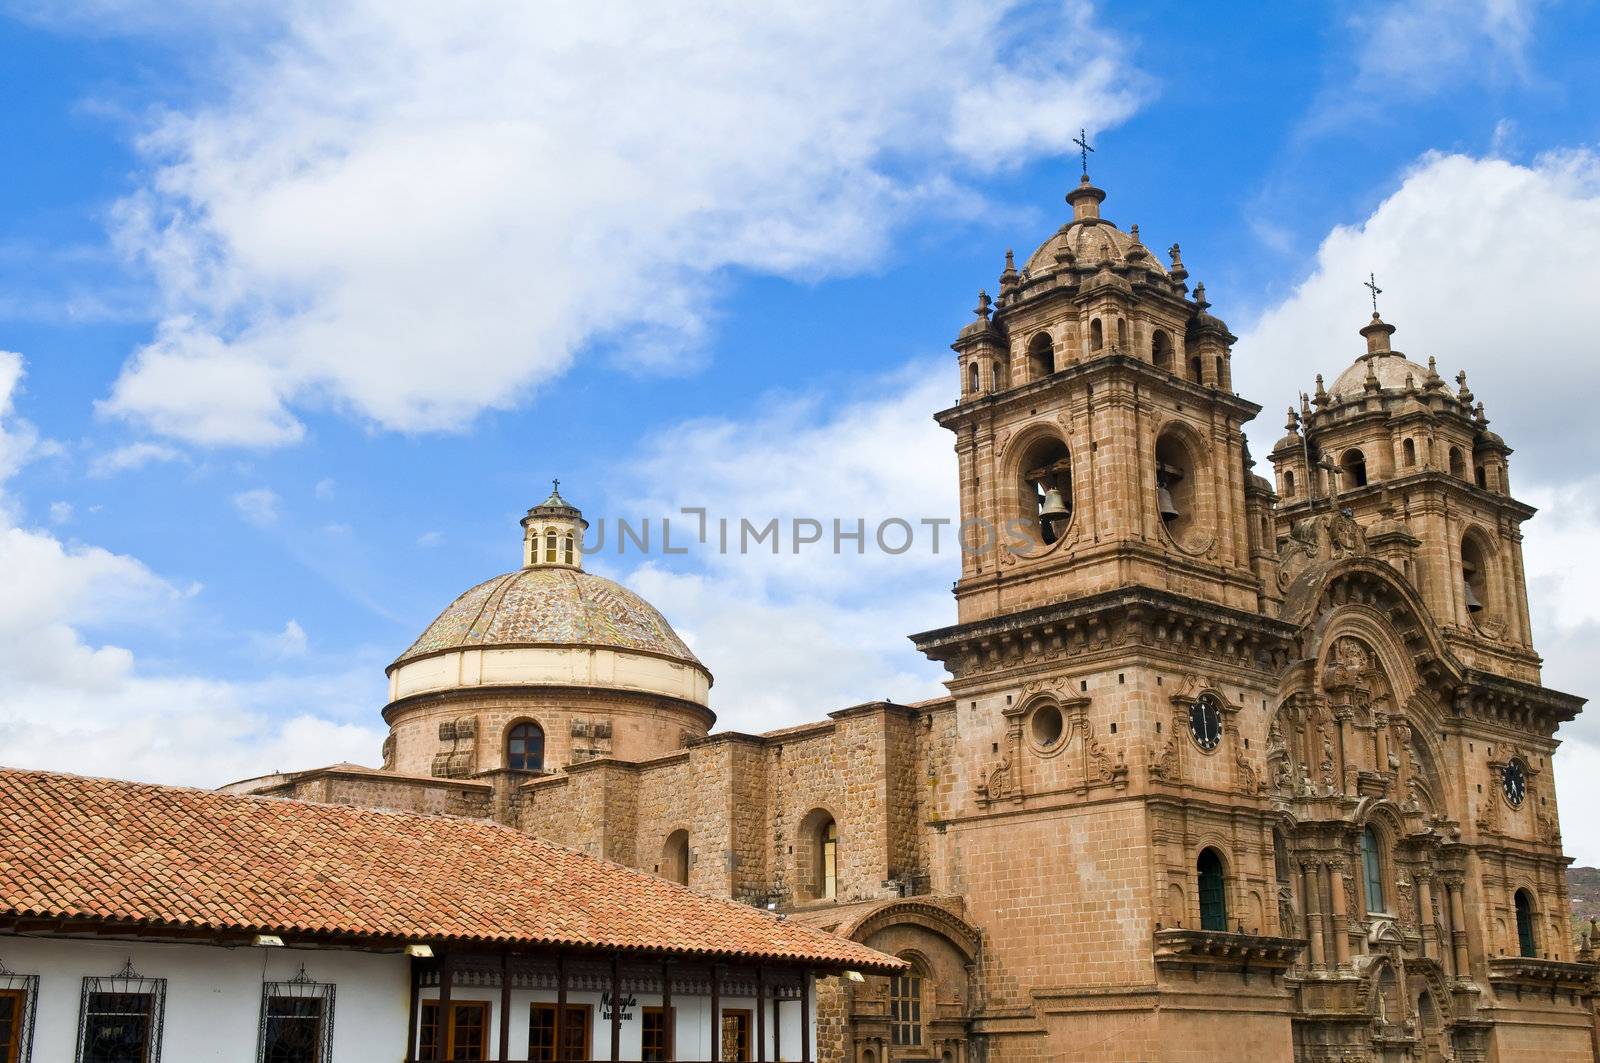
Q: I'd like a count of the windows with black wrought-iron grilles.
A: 3